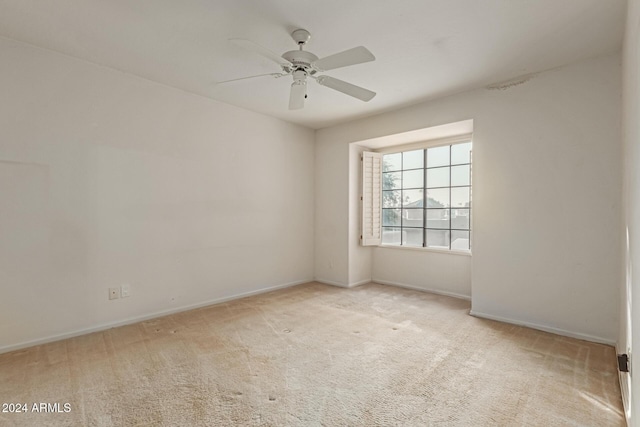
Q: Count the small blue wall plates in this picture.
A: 0